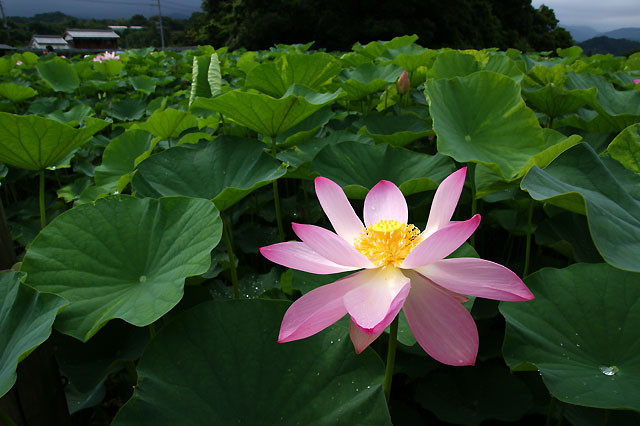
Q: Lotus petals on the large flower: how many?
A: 12